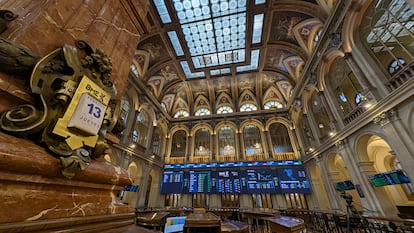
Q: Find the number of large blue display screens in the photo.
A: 5